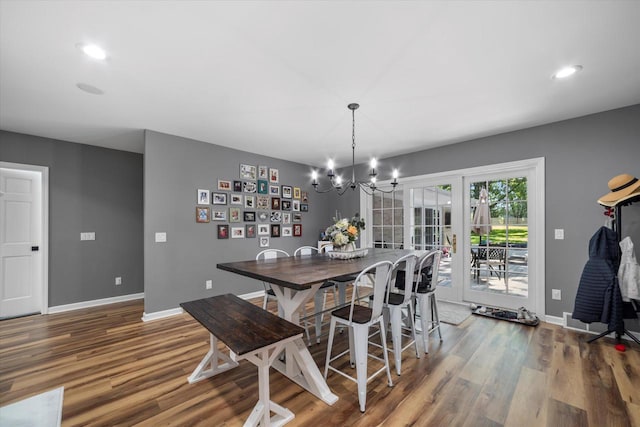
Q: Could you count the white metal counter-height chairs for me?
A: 6